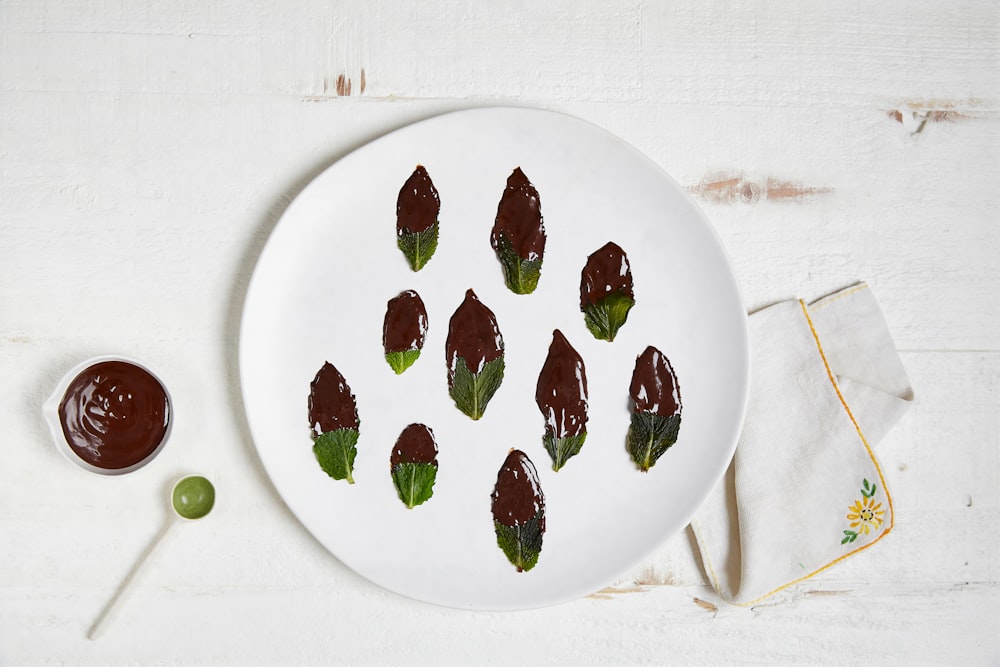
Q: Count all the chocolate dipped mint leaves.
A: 10